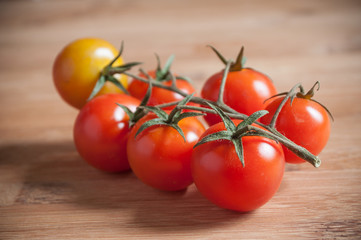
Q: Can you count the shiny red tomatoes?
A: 6